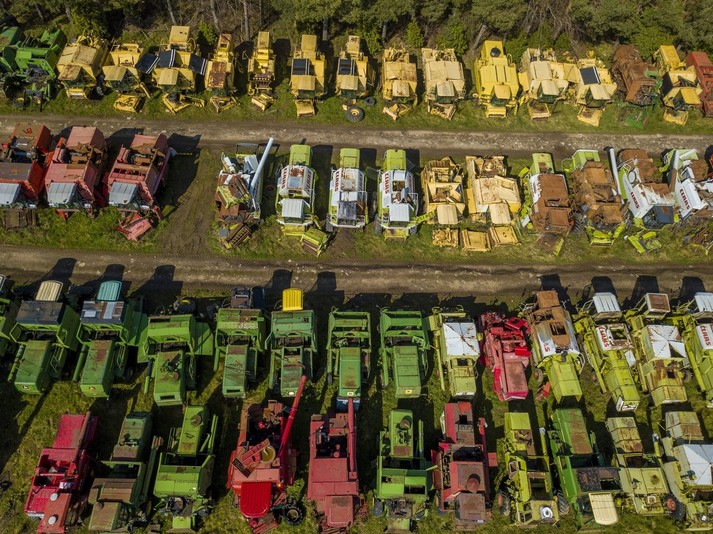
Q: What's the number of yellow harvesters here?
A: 15